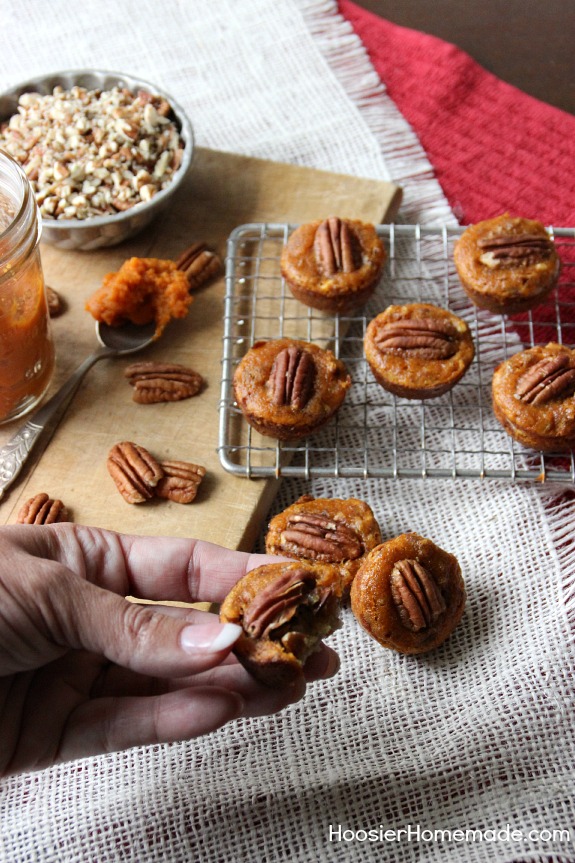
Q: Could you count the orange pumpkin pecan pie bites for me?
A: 8